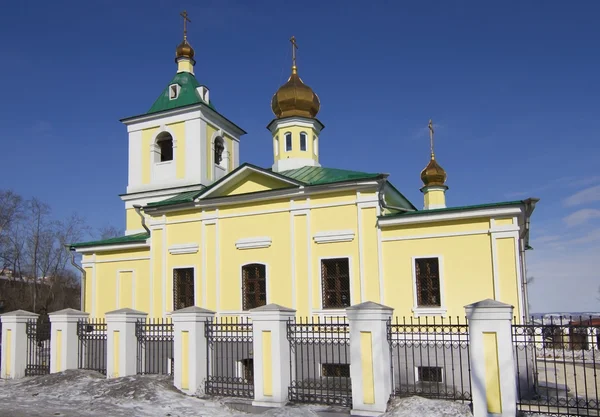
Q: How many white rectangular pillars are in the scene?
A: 7